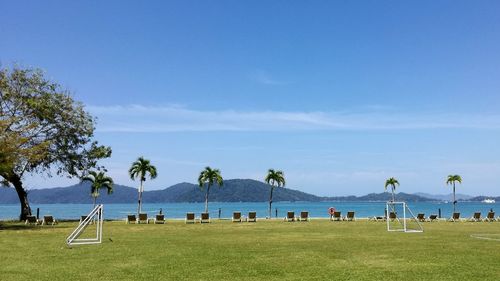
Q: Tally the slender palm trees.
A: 6